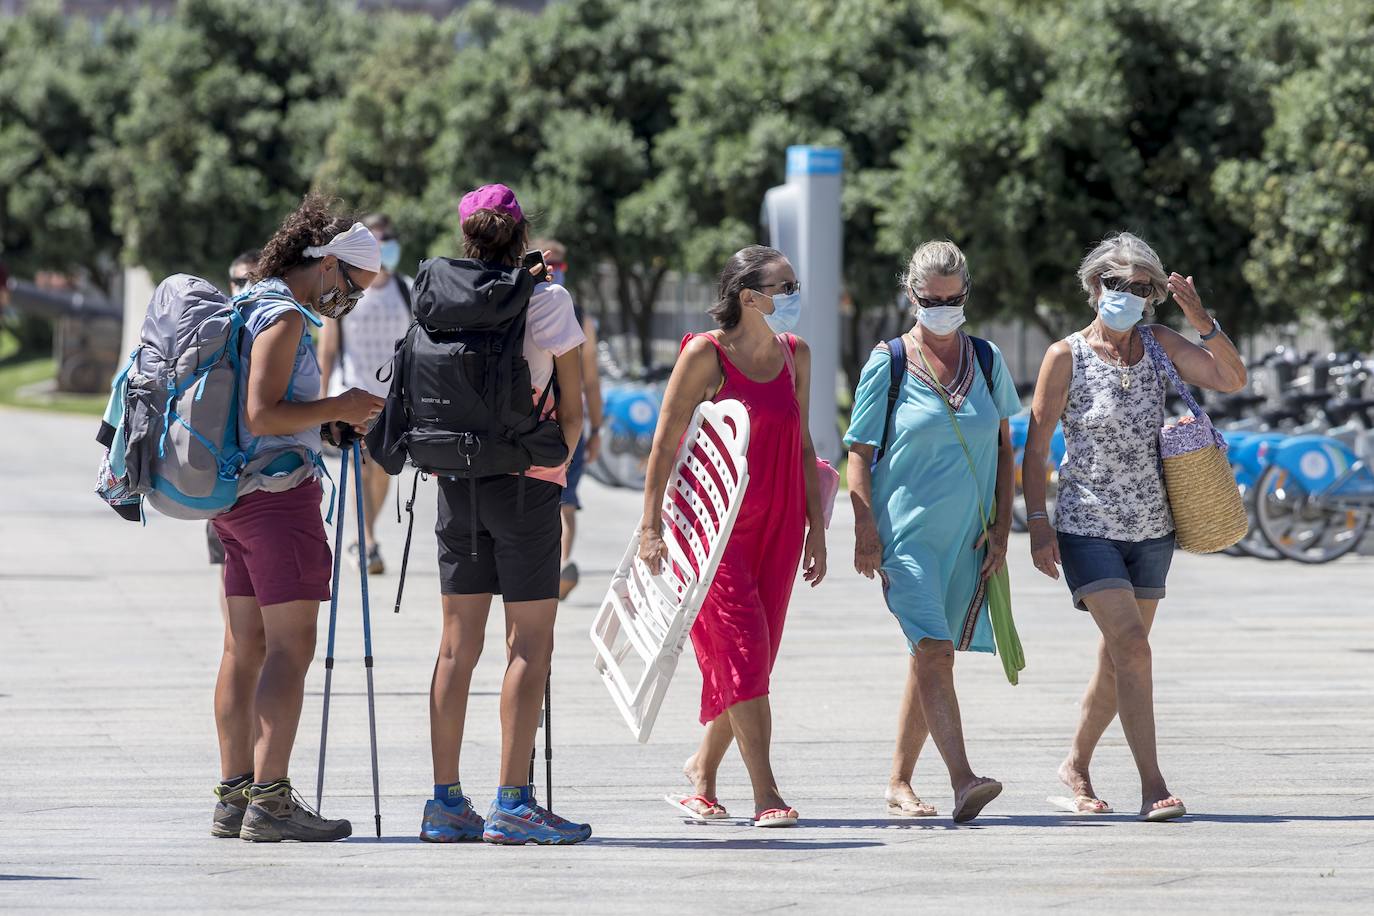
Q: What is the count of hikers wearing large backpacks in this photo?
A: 2